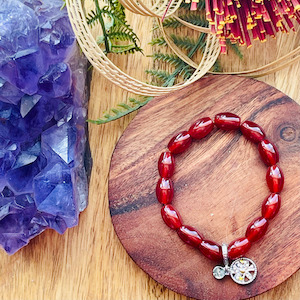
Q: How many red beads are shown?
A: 14